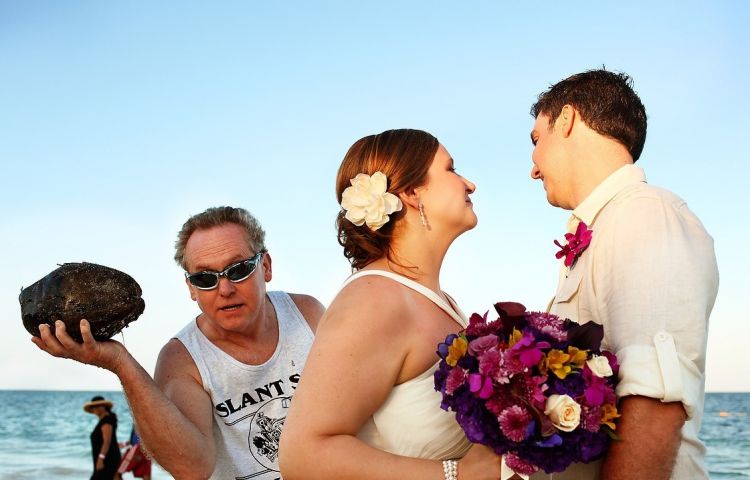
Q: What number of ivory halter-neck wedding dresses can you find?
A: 1